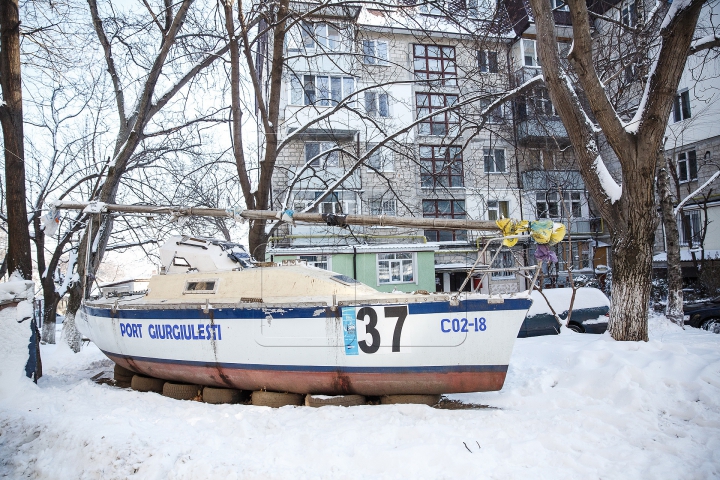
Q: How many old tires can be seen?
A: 7